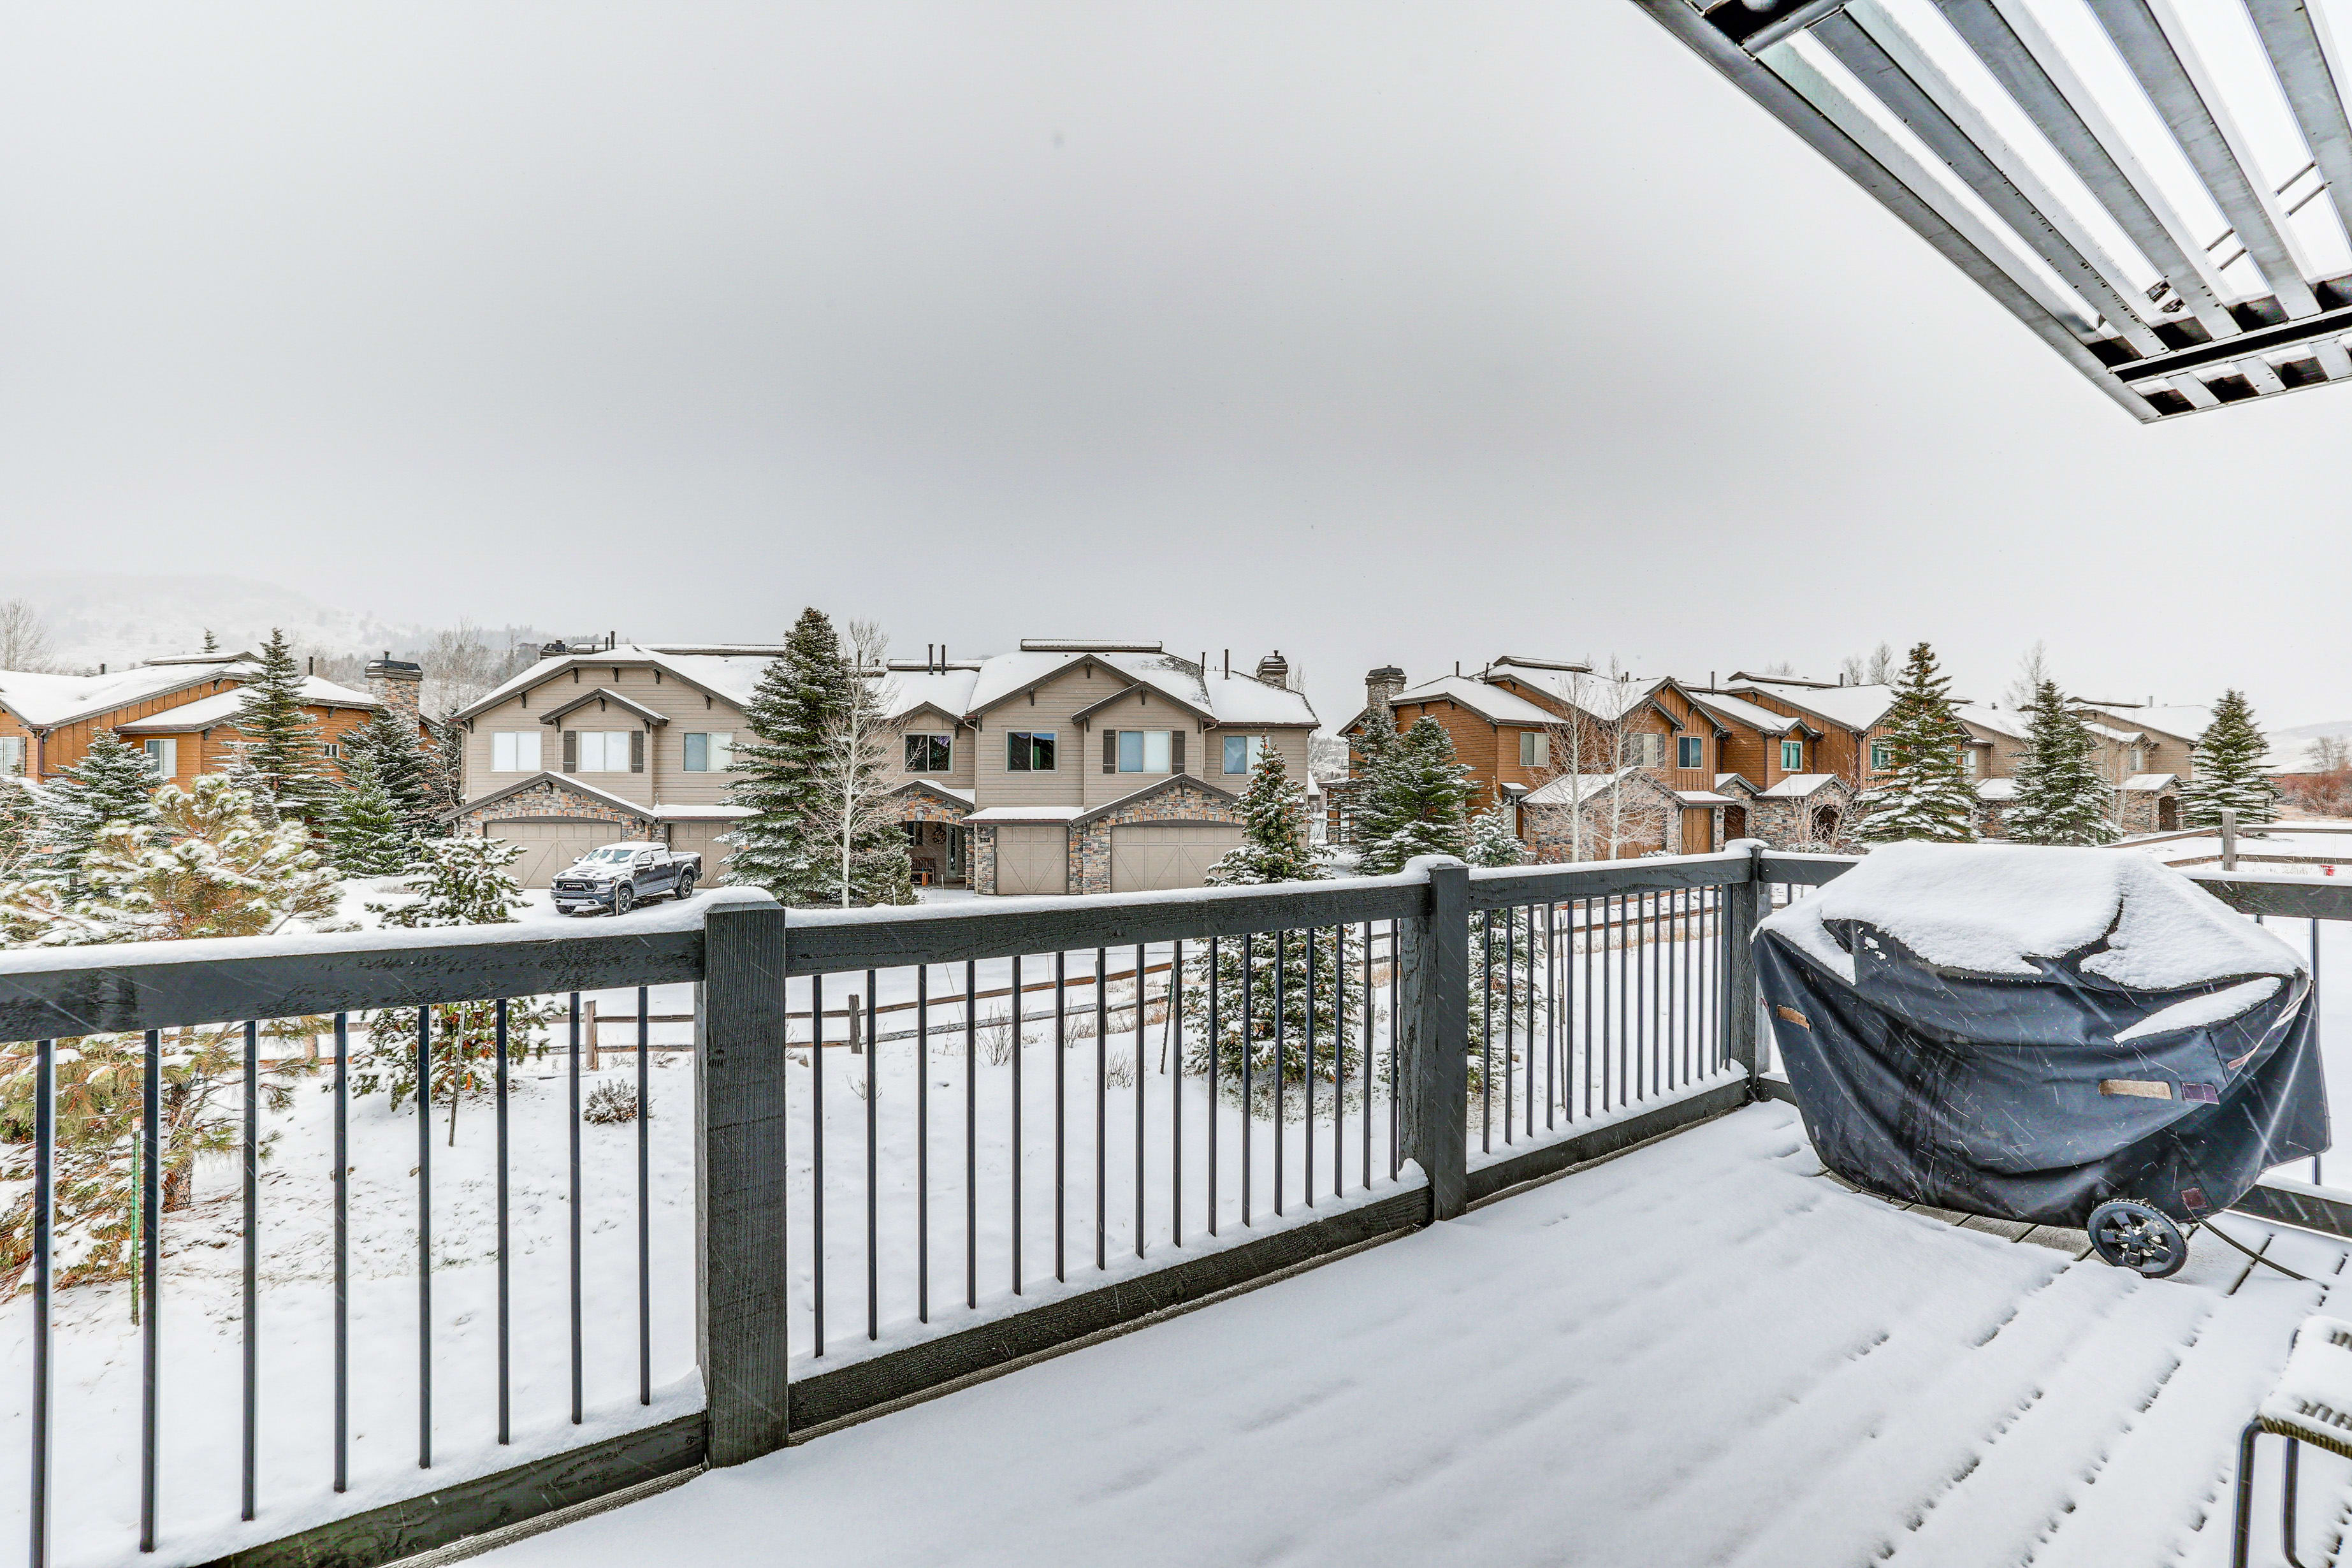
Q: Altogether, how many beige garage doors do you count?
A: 4